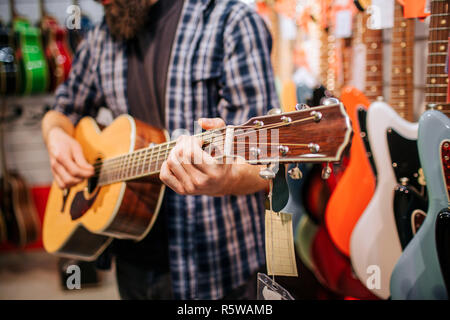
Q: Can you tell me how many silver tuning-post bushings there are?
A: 6